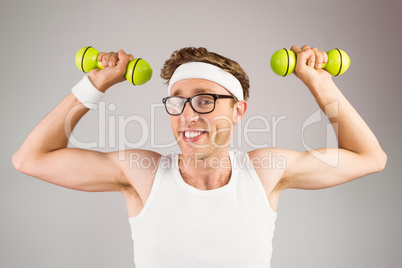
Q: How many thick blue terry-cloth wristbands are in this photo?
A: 0